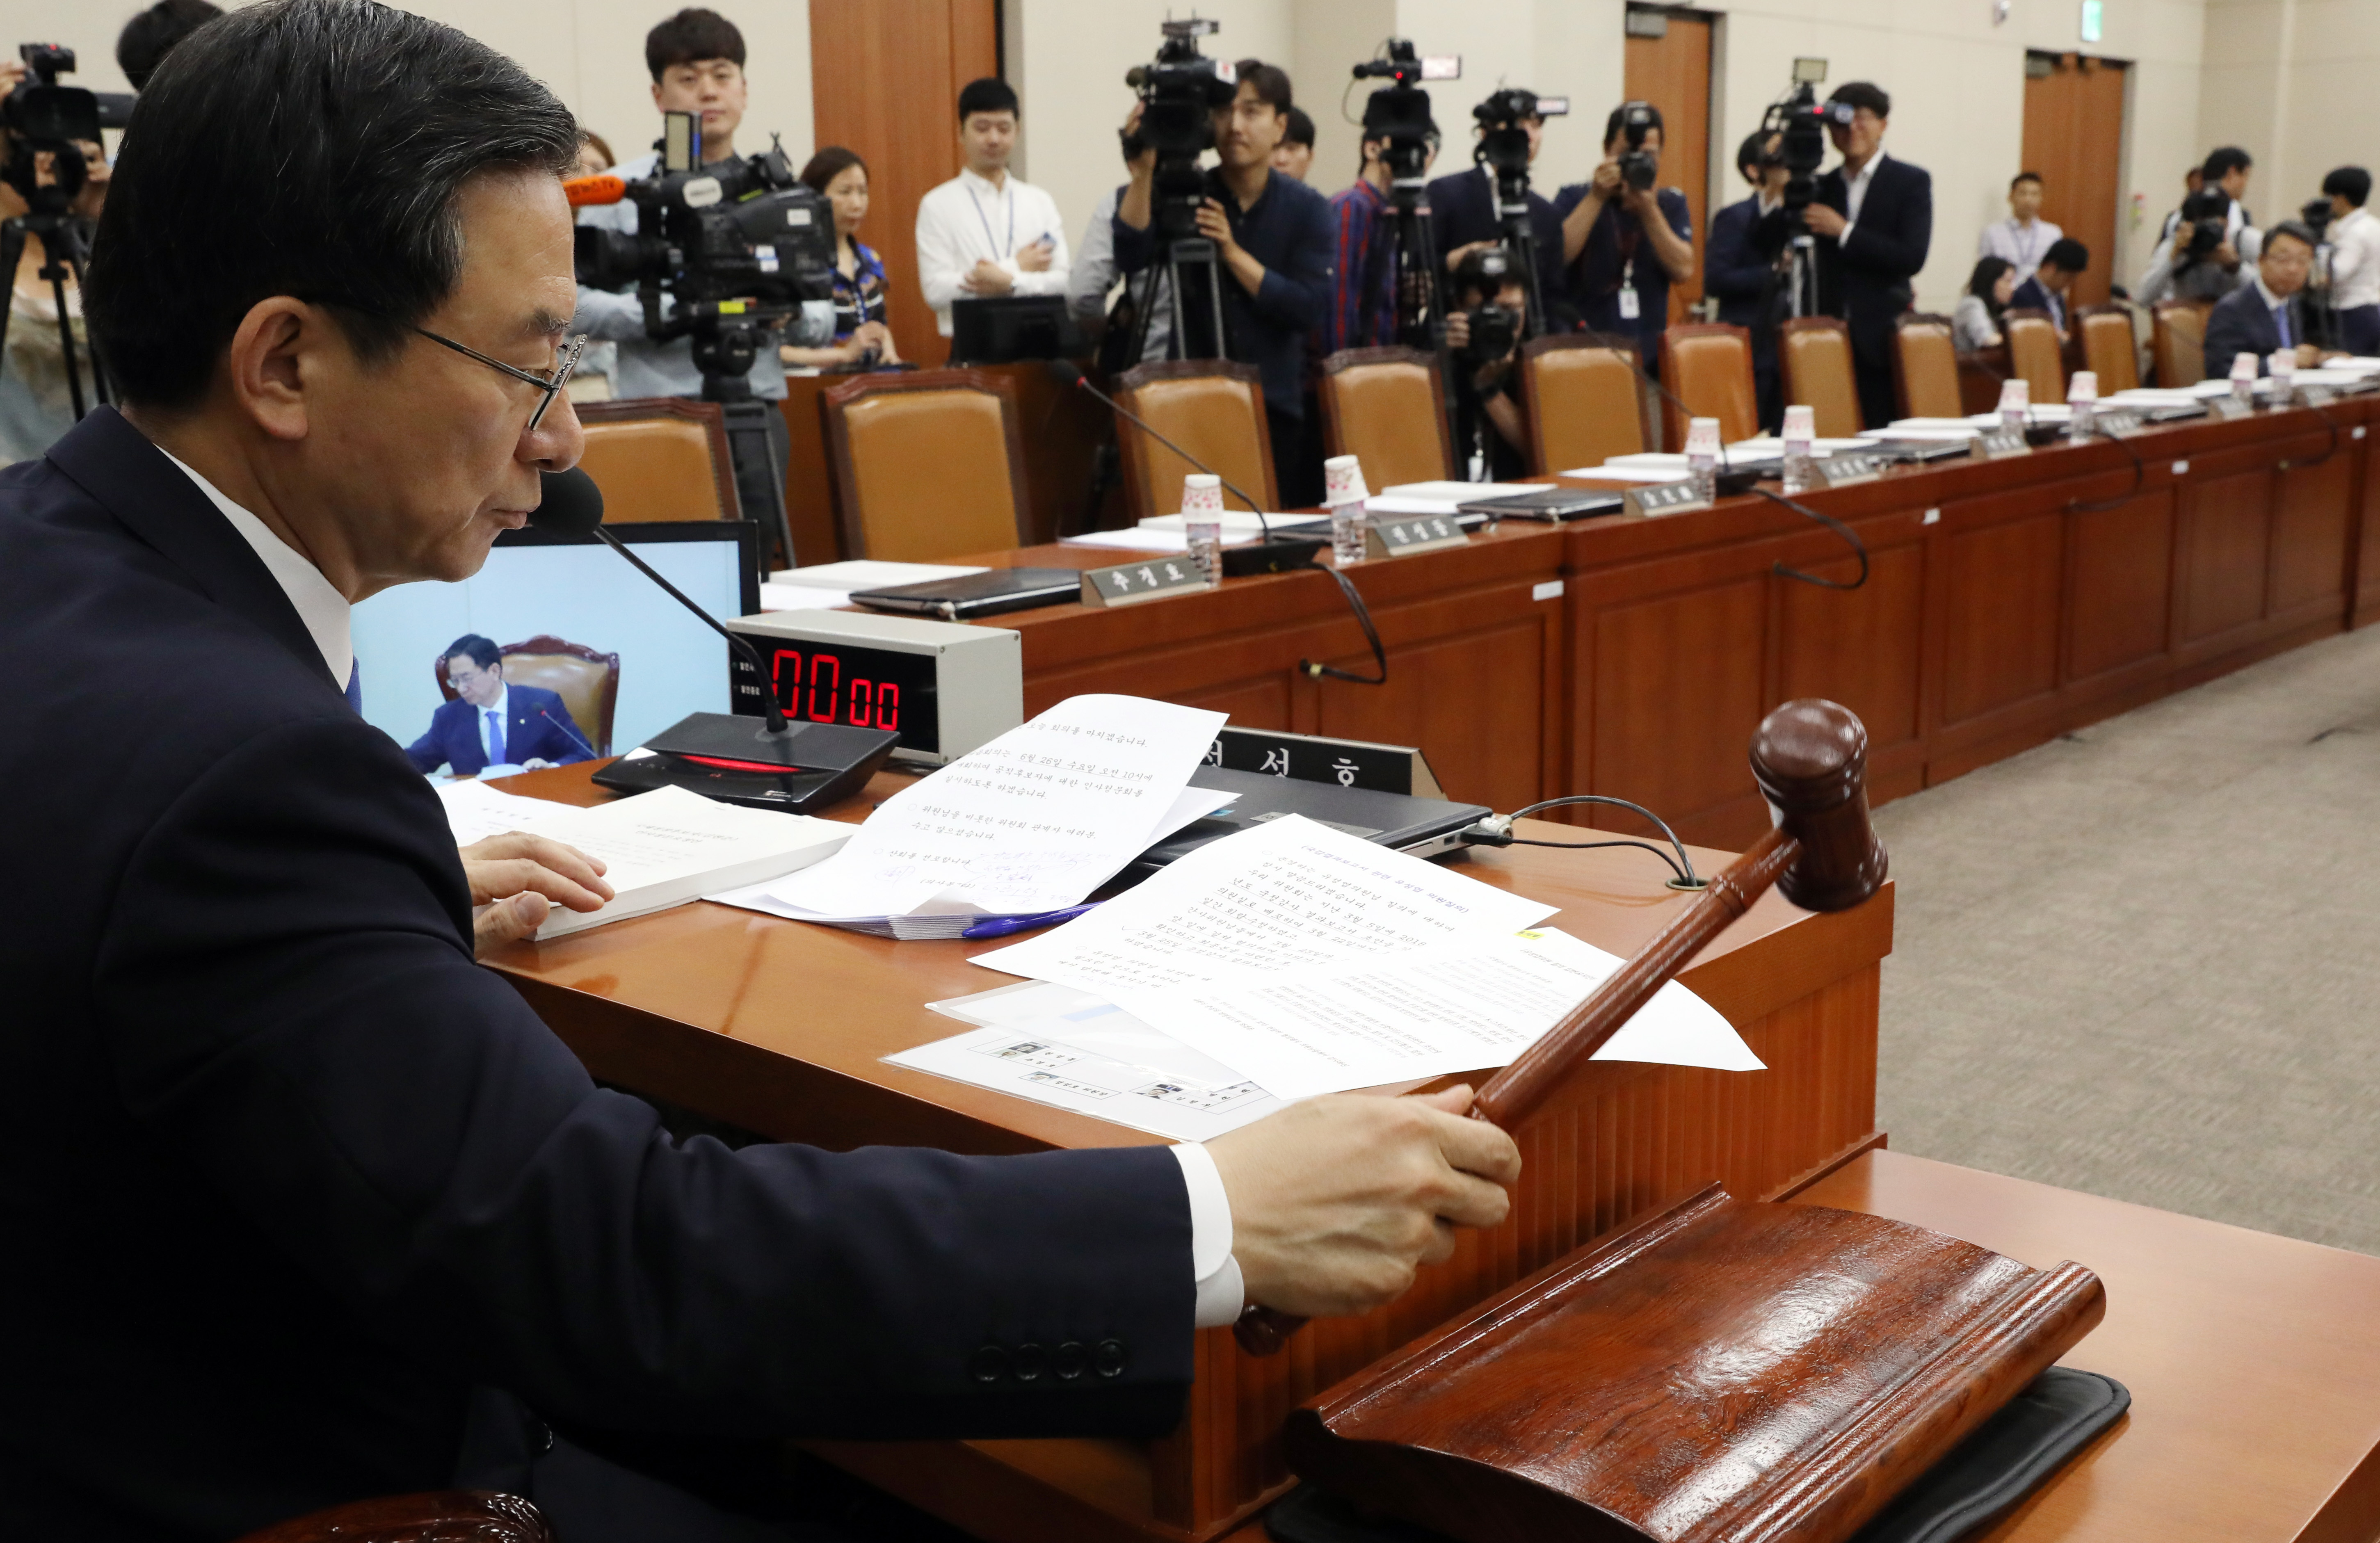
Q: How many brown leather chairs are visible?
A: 11